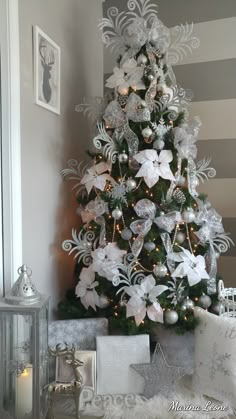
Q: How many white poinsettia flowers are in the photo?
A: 7